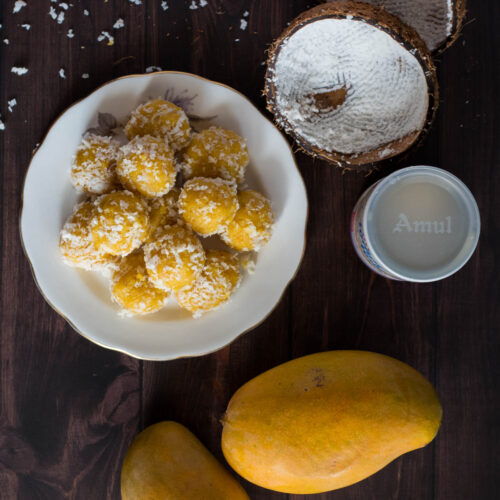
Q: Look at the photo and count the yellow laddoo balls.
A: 12